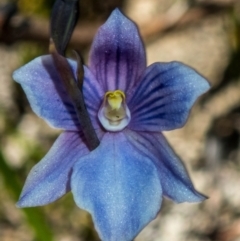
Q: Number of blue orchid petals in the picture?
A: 6